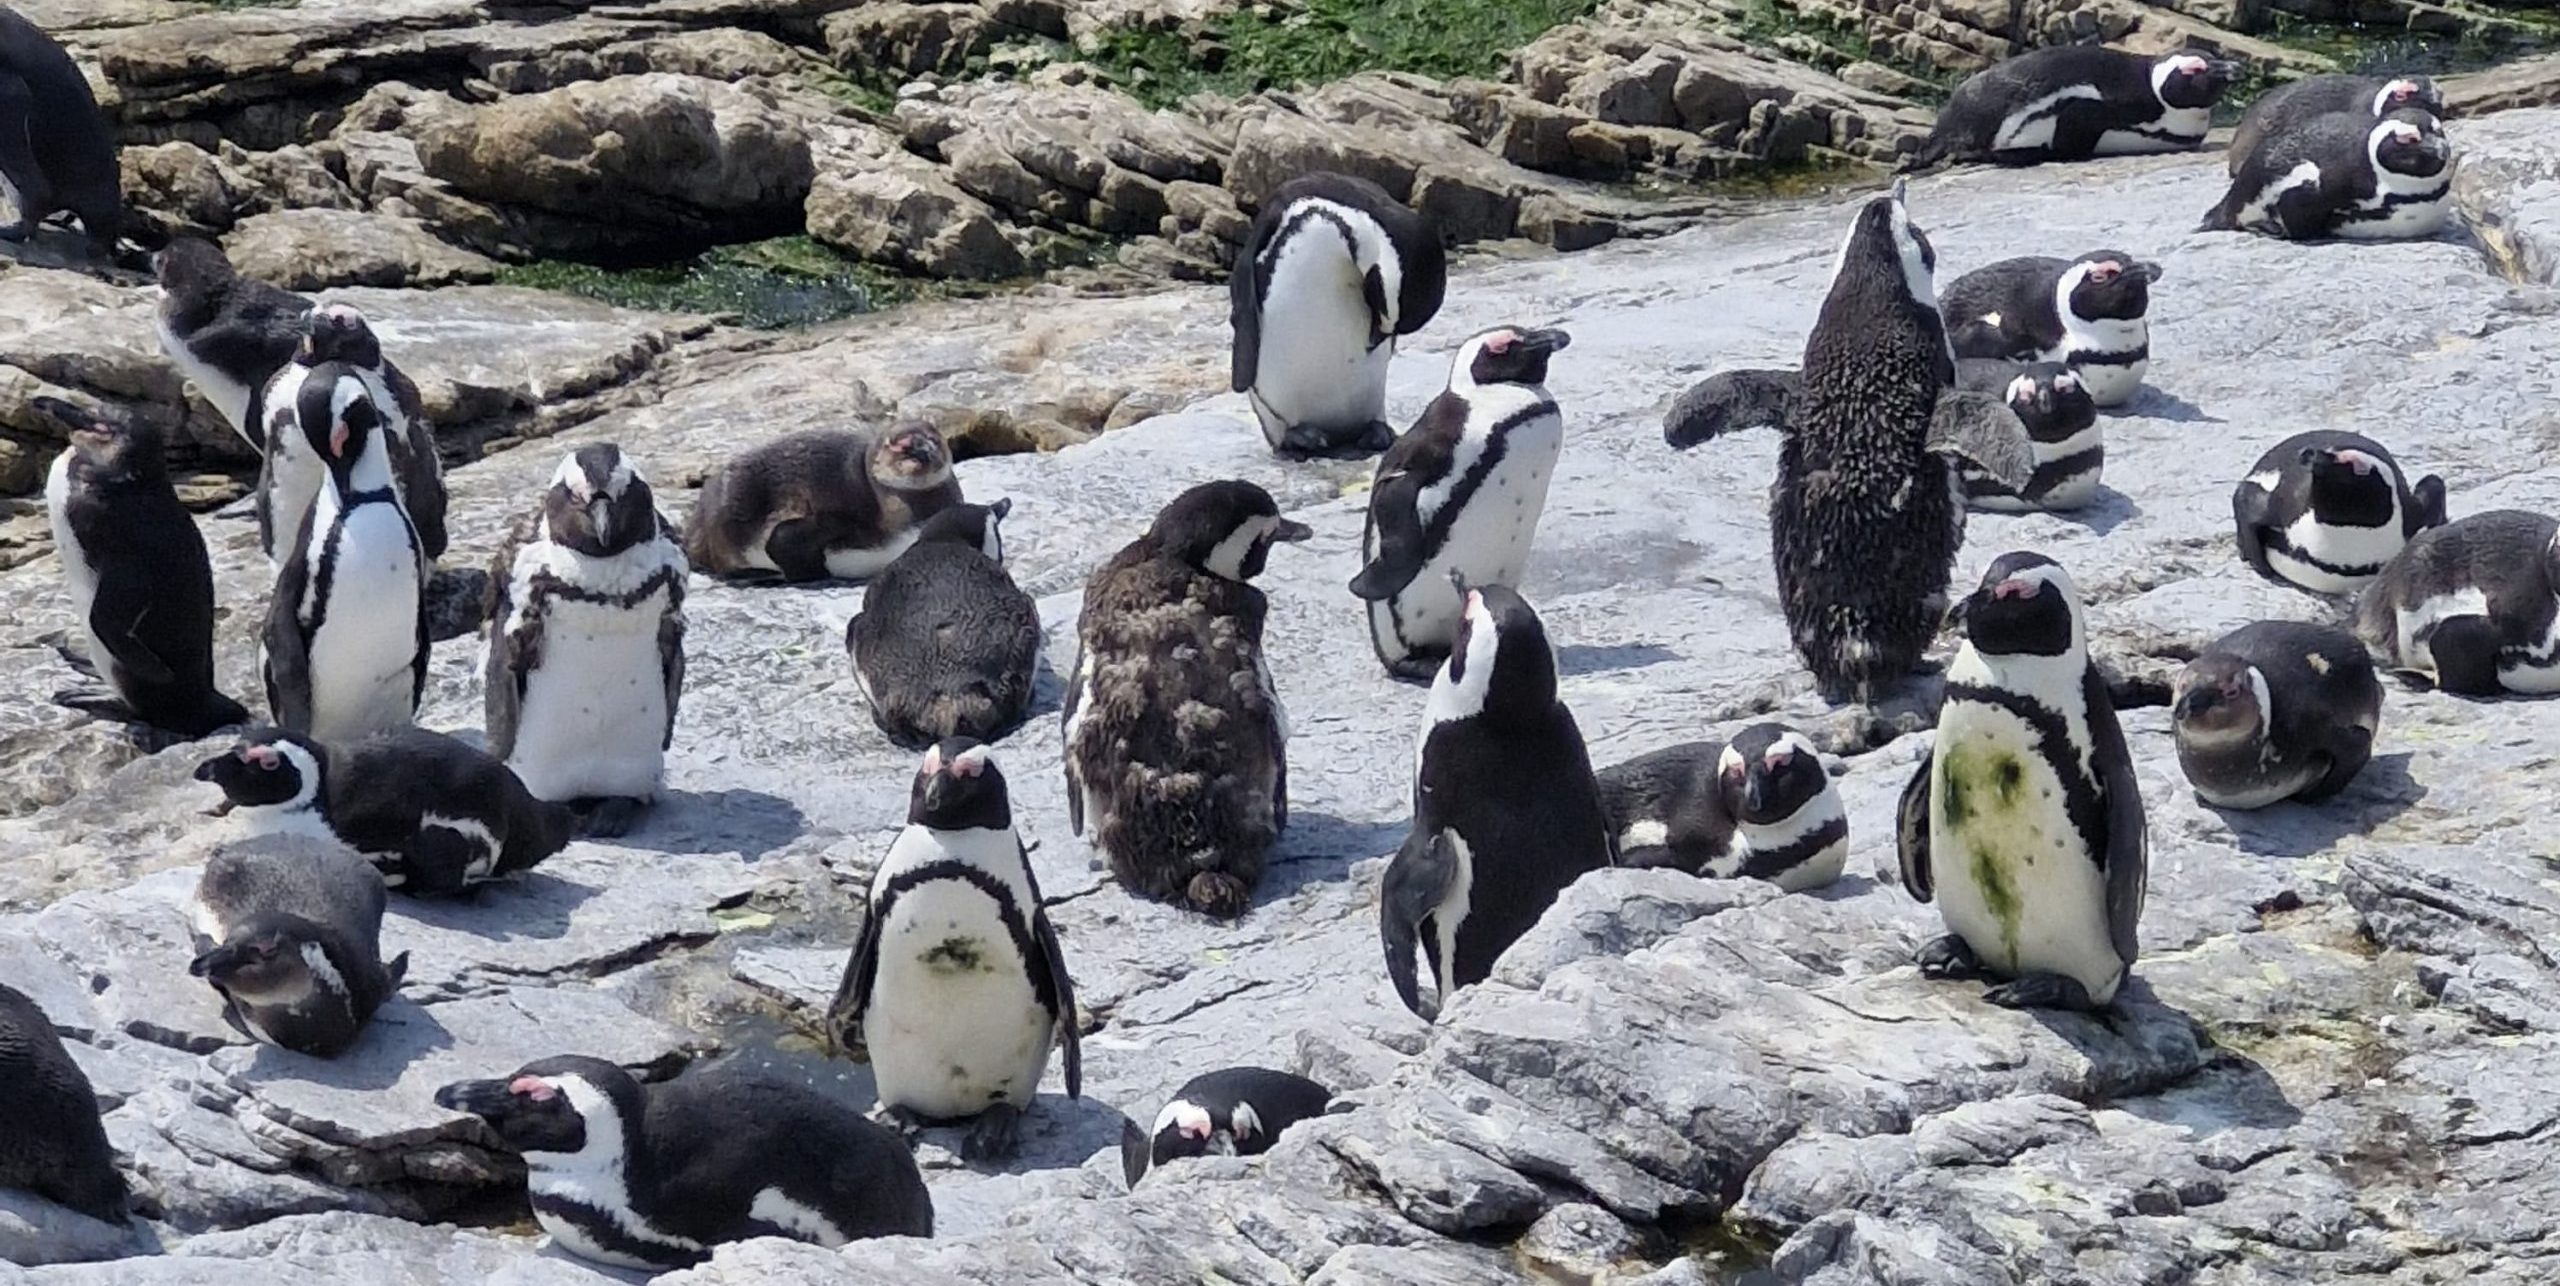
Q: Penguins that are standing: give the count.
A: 13